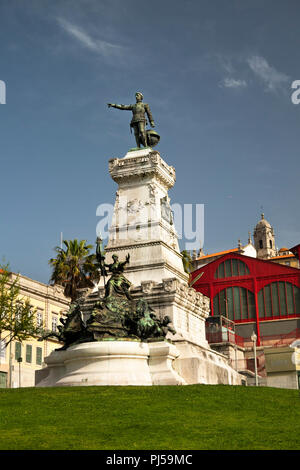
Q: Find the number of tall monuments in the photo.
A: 1